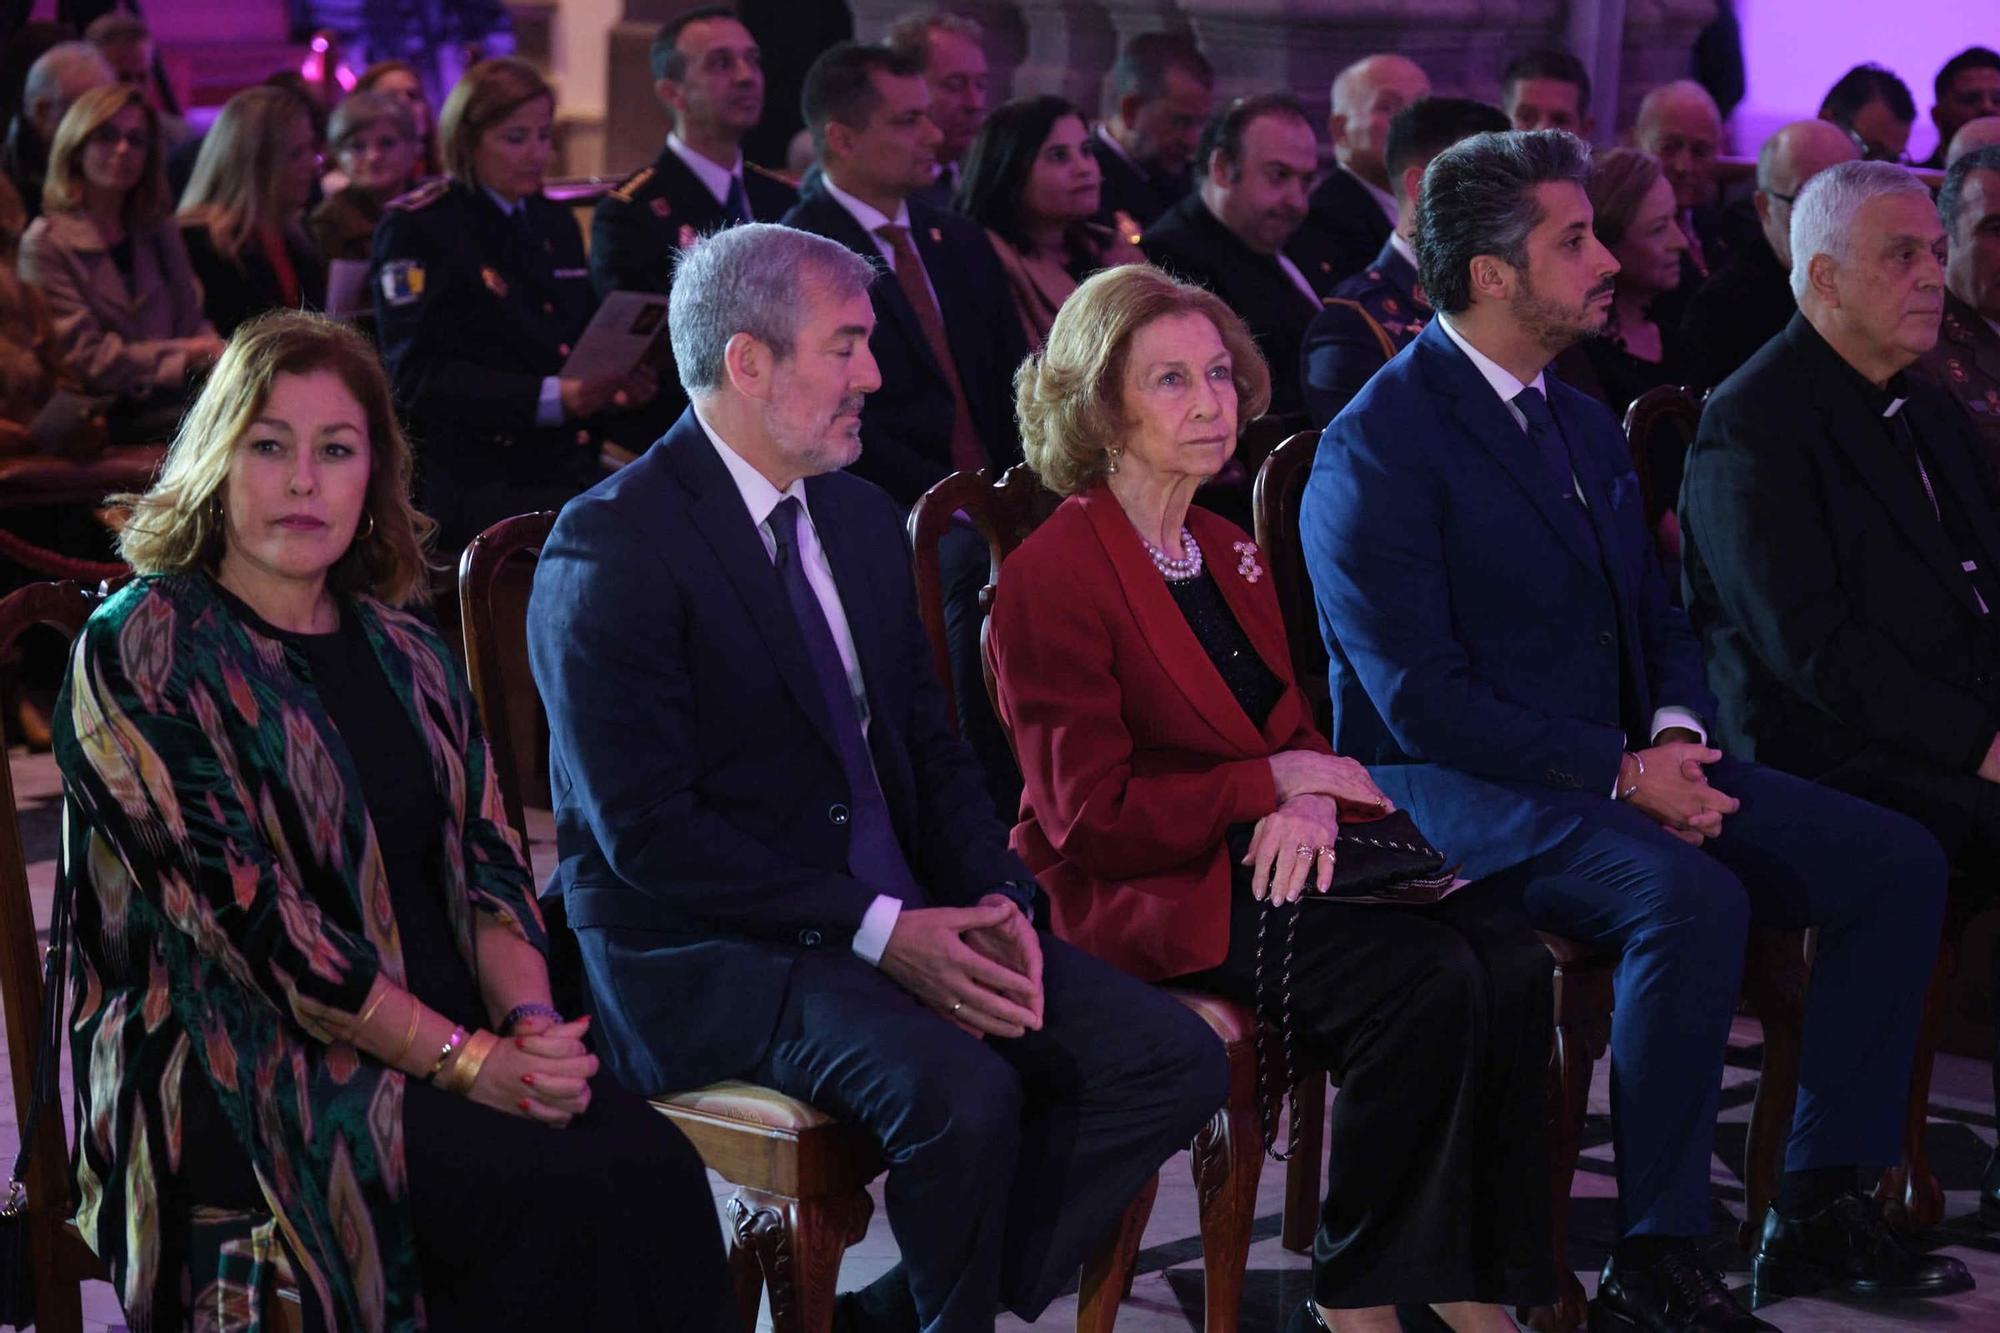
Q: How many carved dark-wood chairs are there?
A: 5